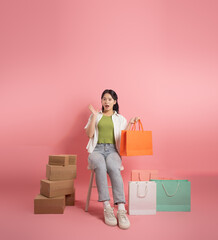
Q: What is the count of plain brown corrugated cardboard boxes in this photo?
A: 5